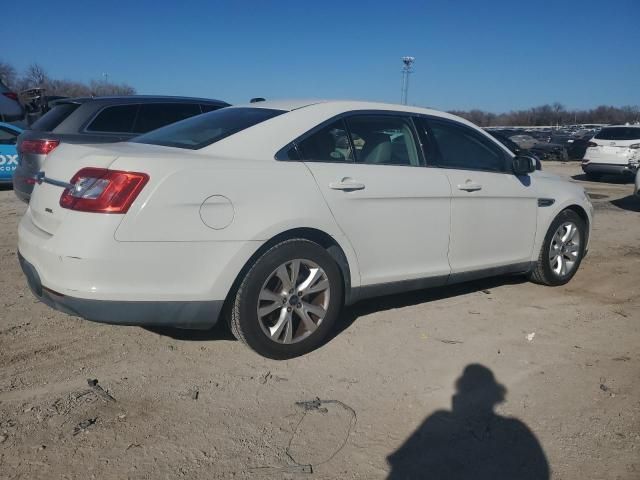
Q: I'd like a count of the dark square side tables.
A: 0